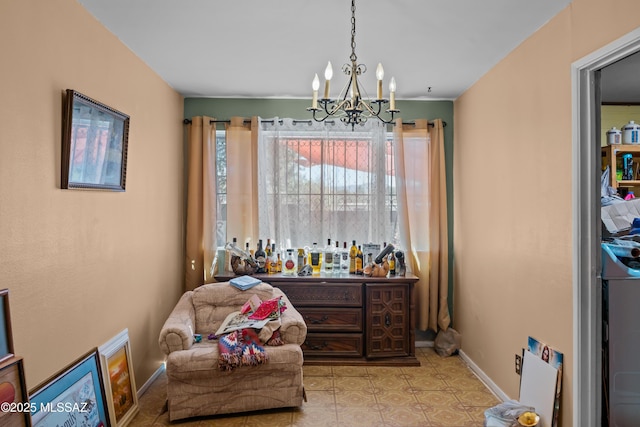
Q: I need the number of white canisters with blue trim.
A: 2